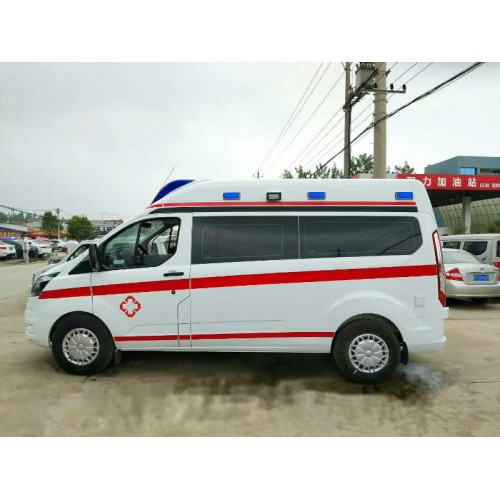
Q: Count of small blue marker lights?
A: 3